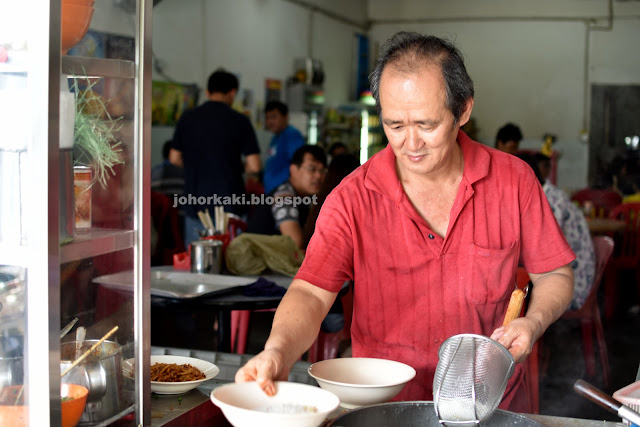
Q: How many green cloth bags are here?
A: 1